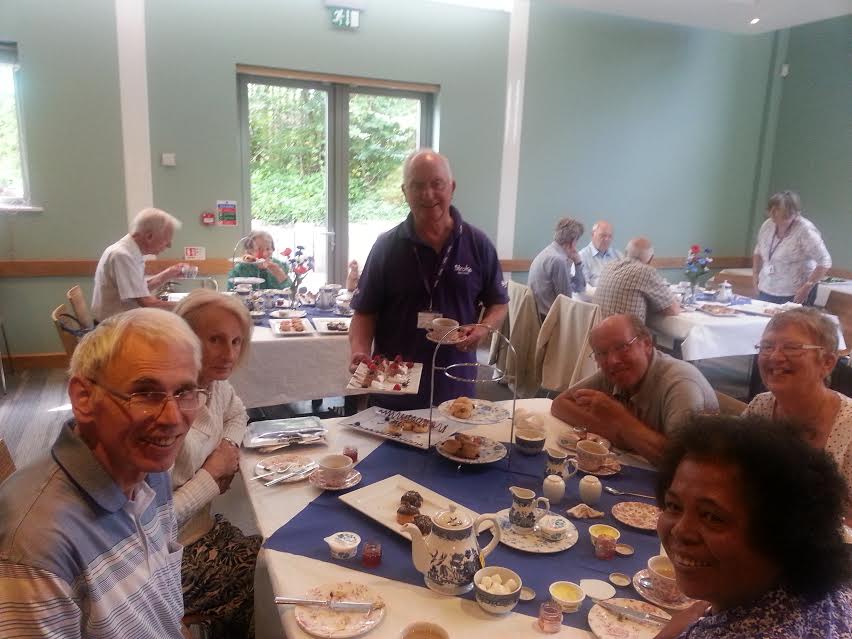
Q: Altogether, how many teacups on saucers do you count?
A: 4